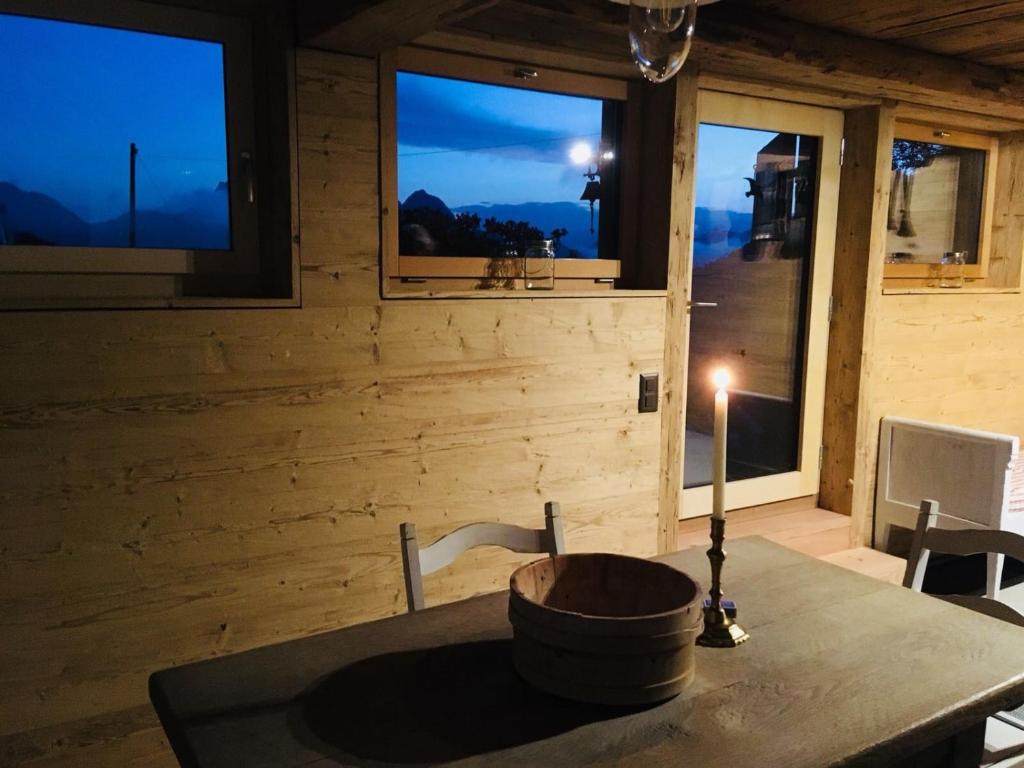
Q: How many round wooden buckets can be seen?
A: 1